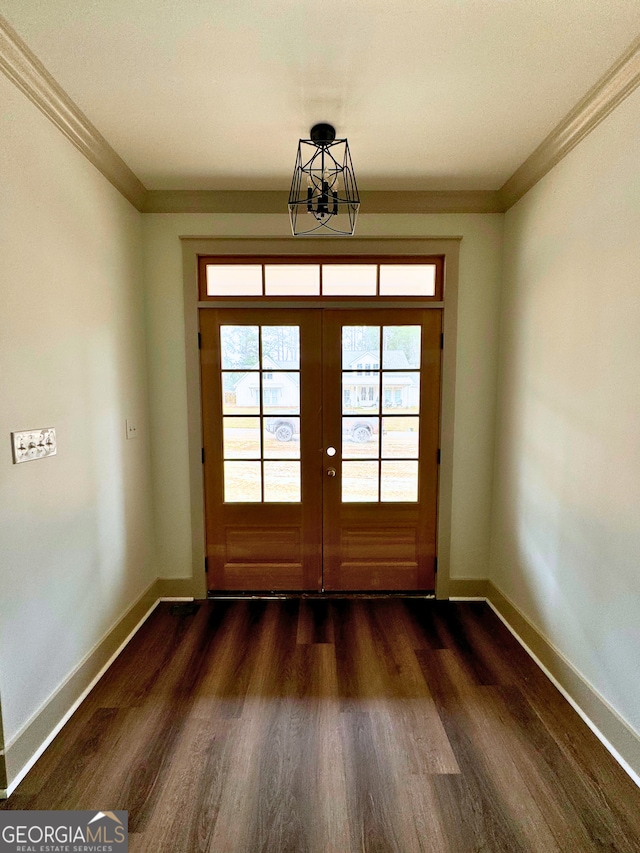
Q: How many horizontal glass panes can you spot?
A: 4